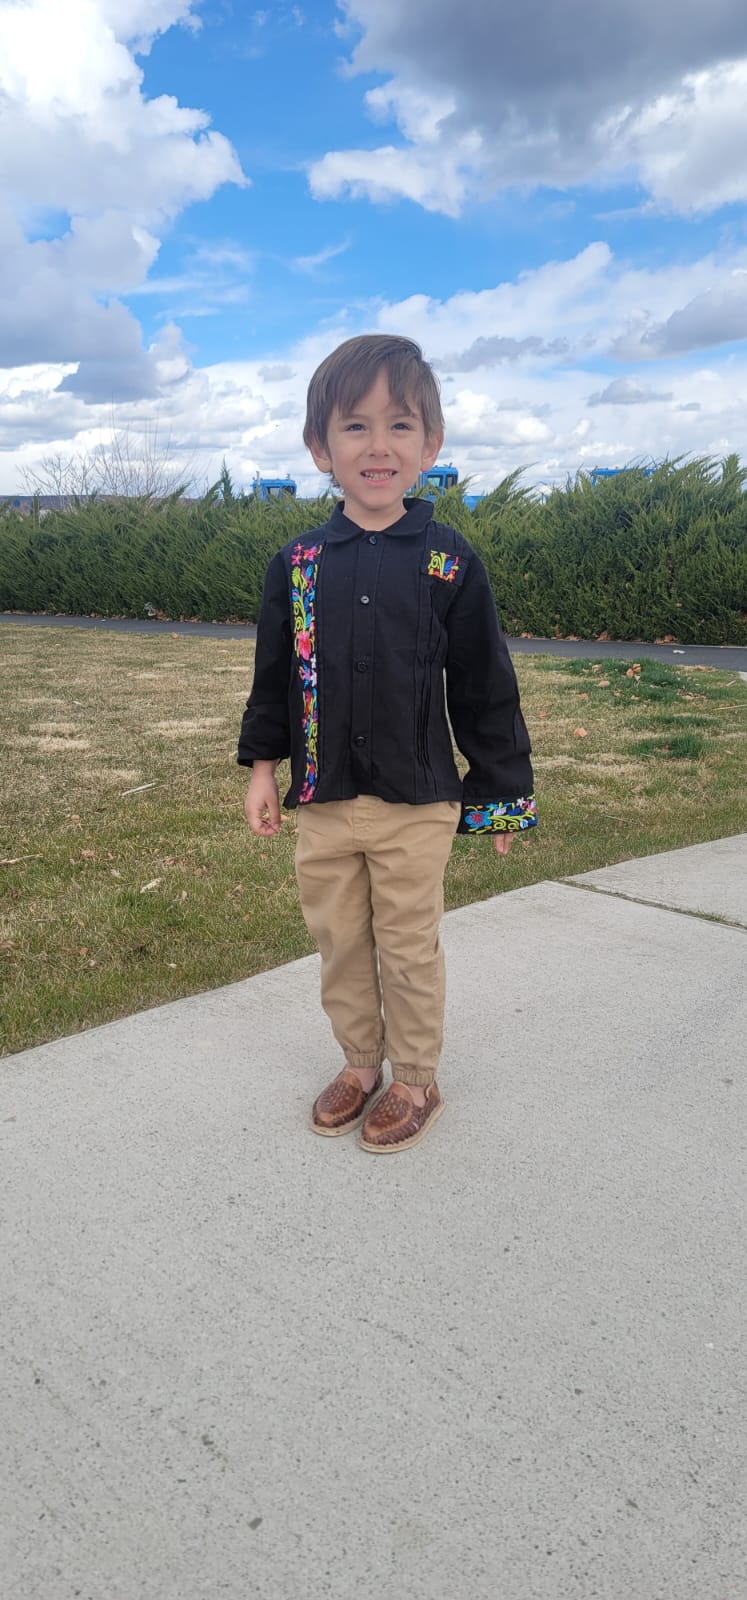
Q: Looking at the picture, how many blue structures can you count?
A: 3